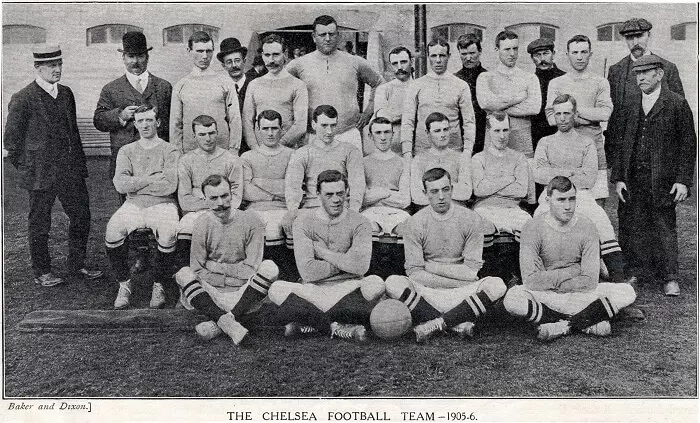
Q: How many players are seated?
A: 12